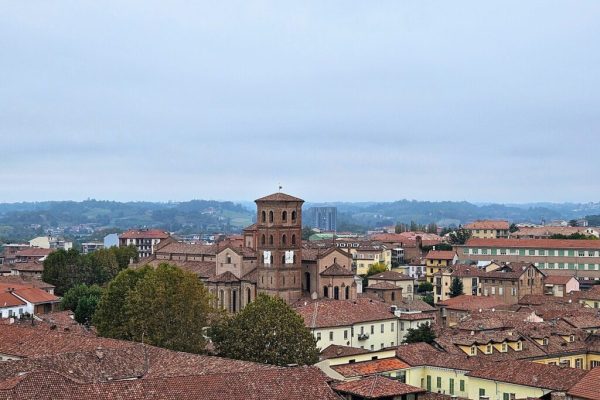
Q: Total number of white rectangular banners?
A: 2